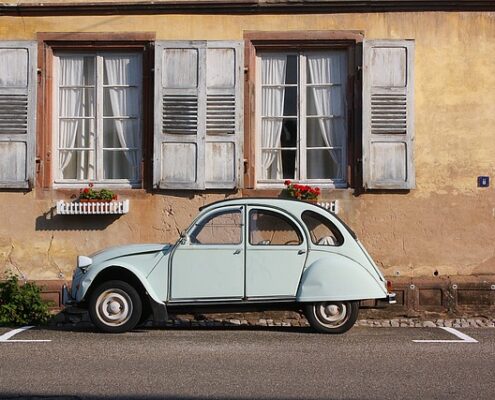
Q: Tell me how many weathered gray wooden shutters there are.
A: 4